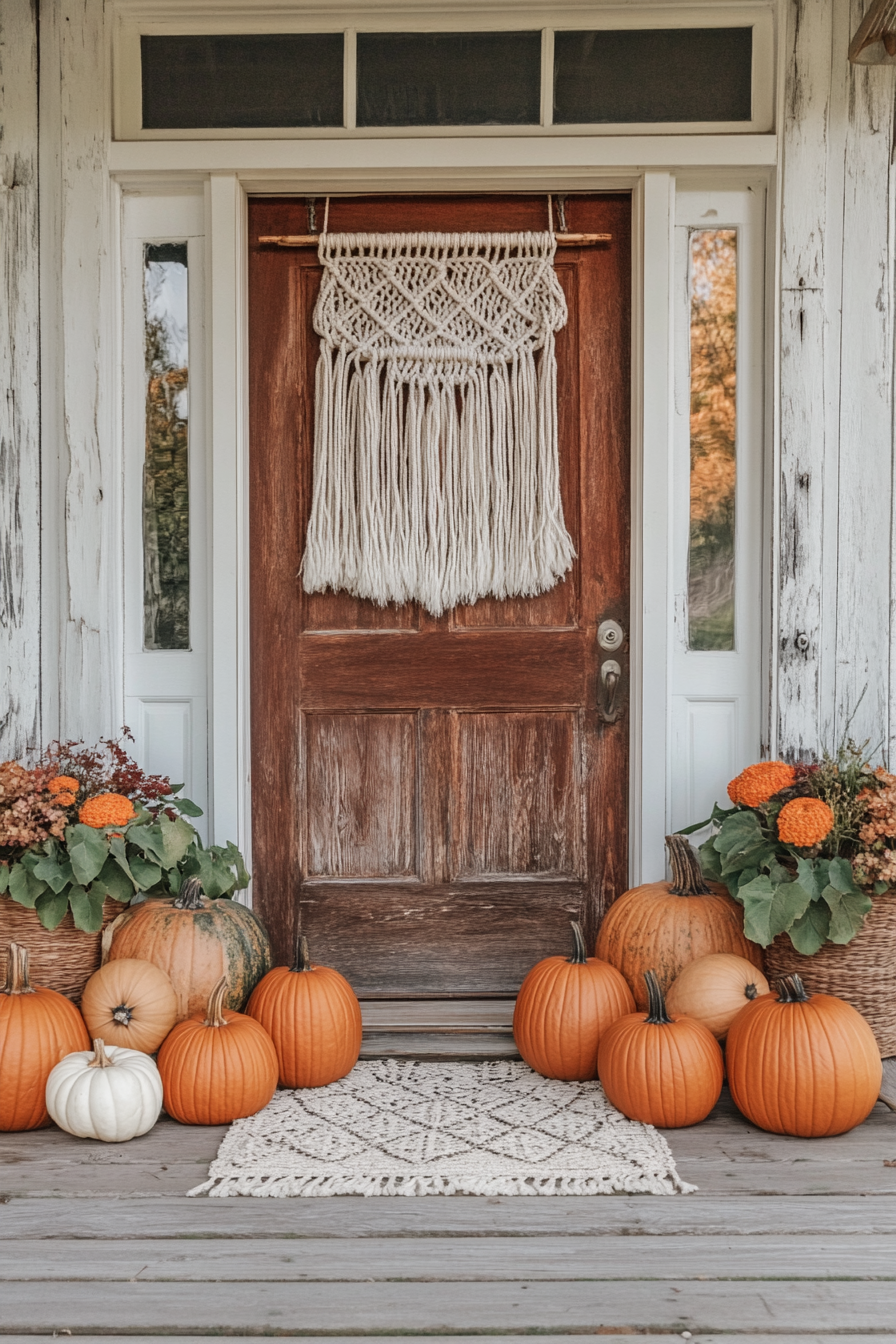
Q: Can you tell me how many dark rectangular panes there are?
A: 3